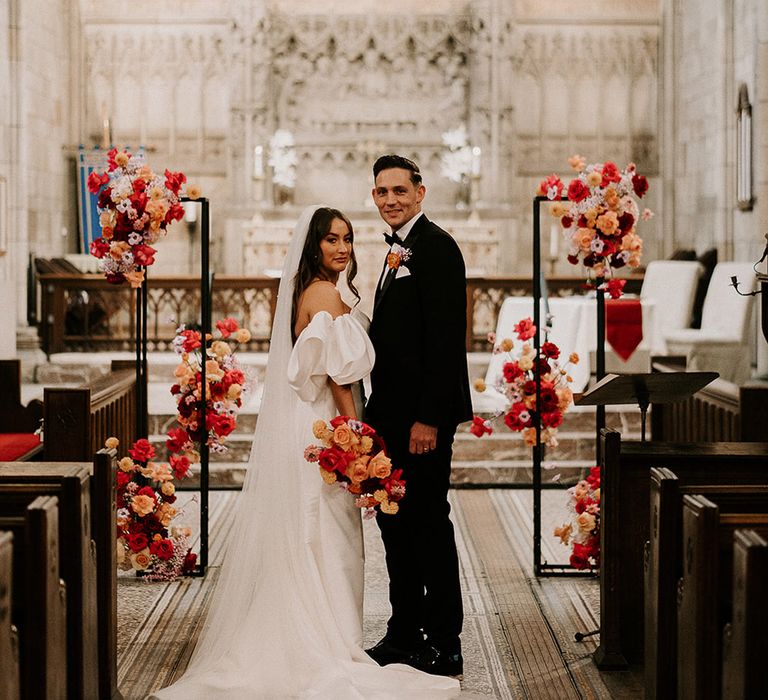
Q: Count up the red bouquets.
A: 7